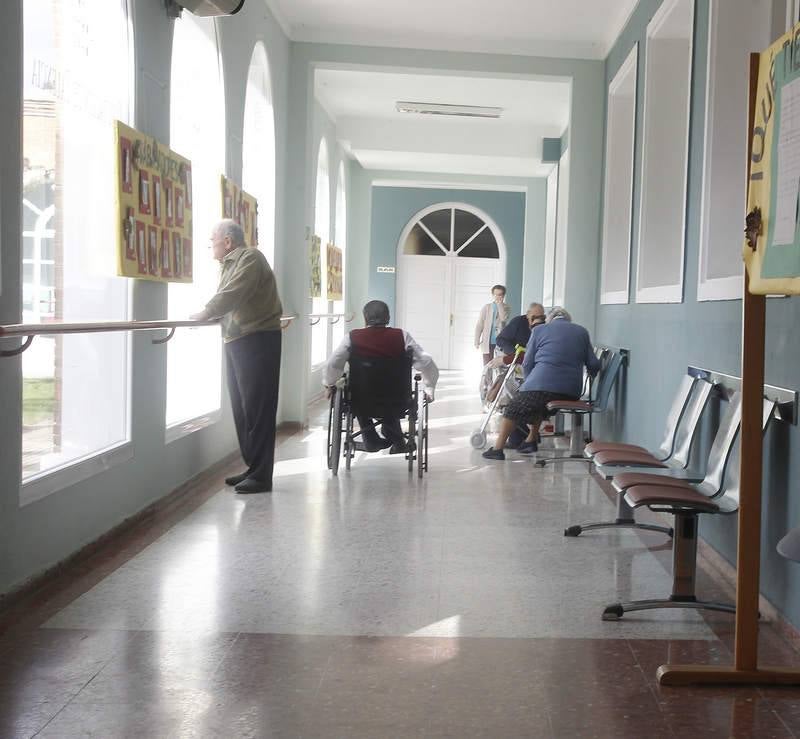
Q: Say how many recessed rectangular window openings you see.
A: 3